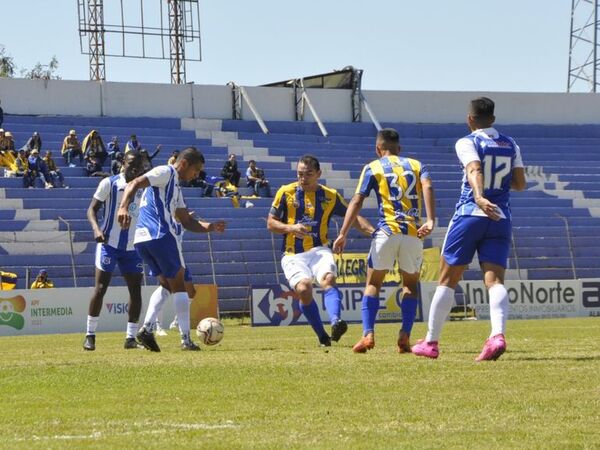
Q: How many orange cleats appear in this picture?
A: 2